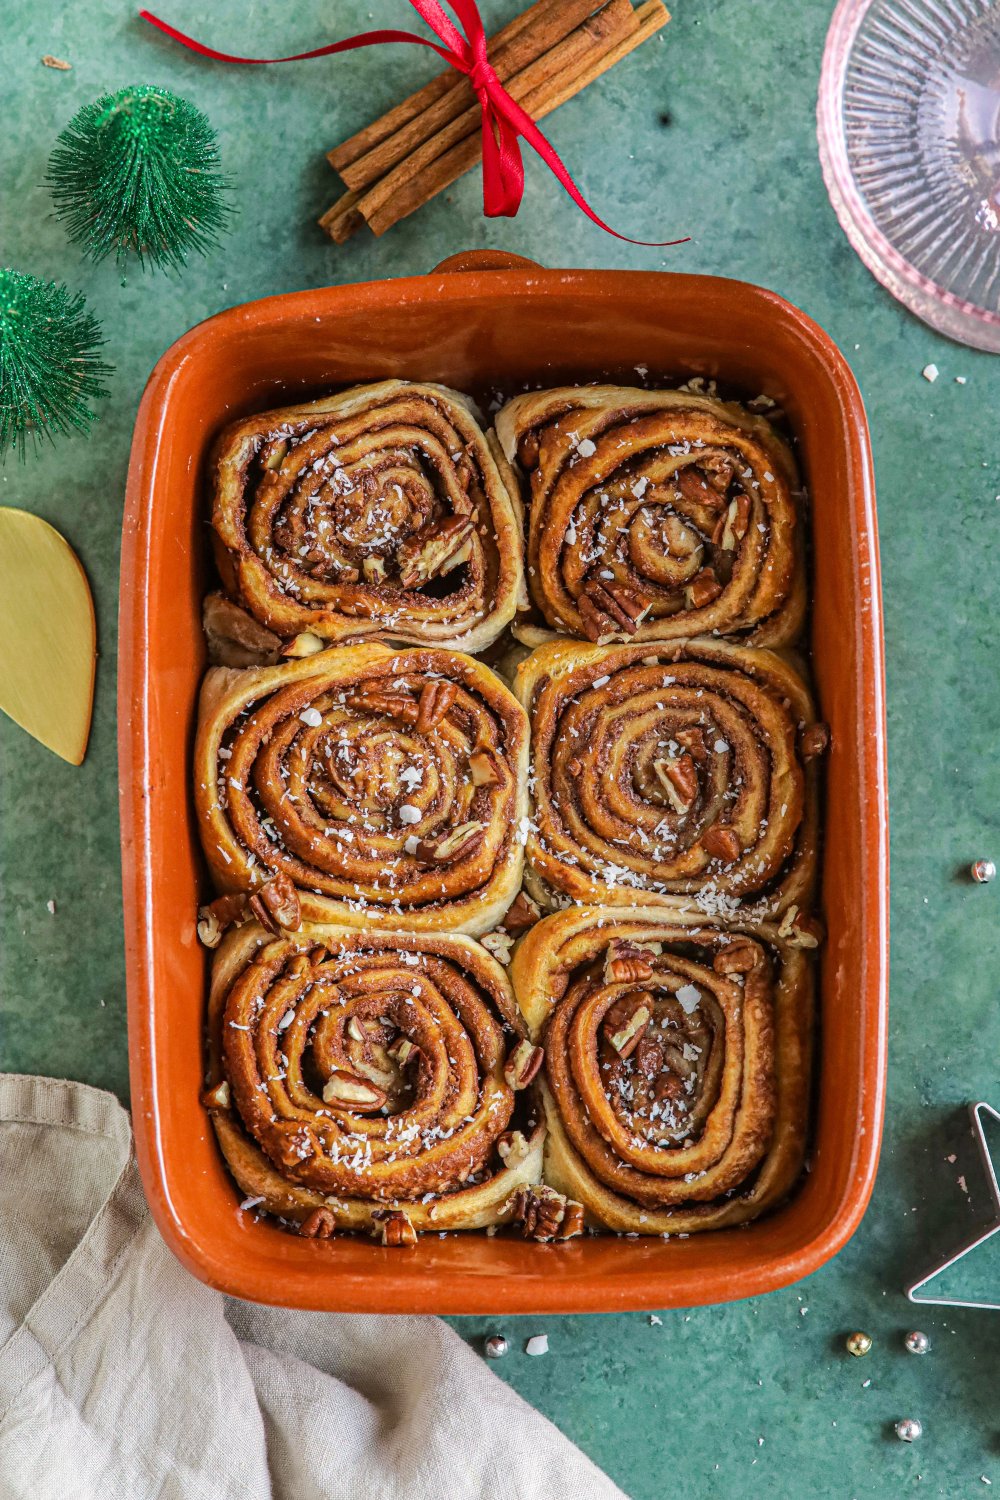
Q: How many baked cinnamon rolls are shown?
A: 6